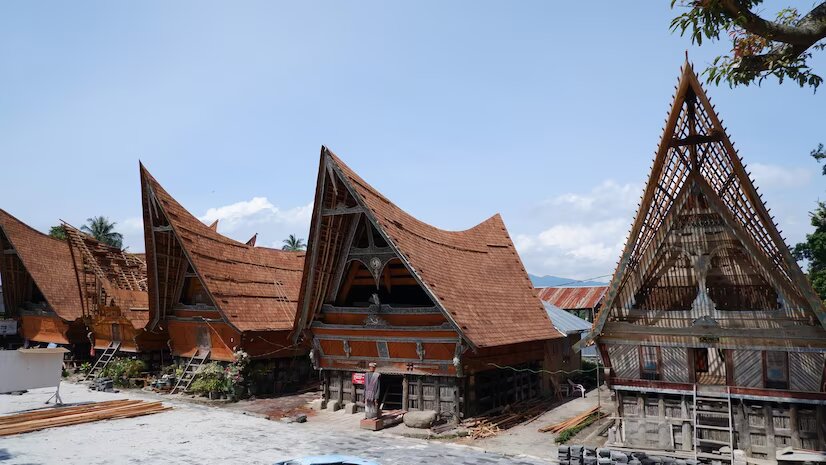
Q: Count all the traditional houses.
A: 5